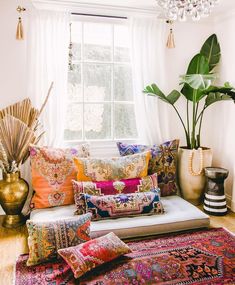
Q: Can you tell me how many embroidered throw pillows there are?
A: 7